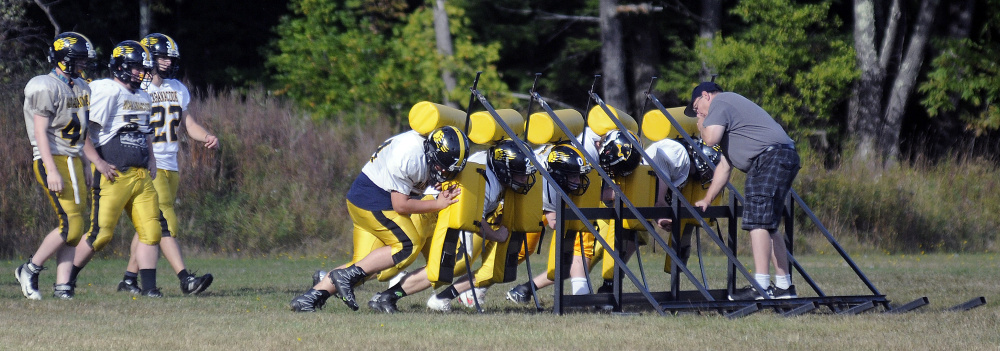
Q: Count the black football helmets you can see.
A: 8